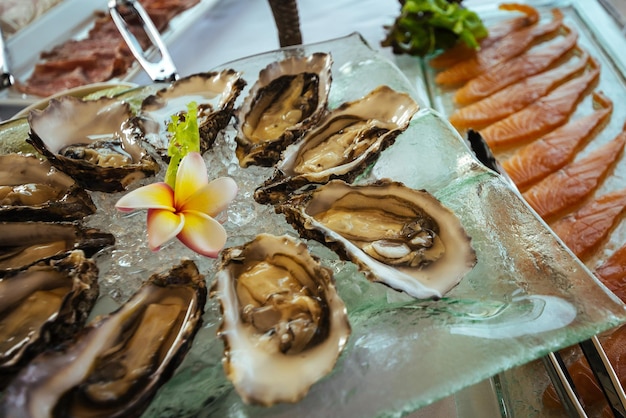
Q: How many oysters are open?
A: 10